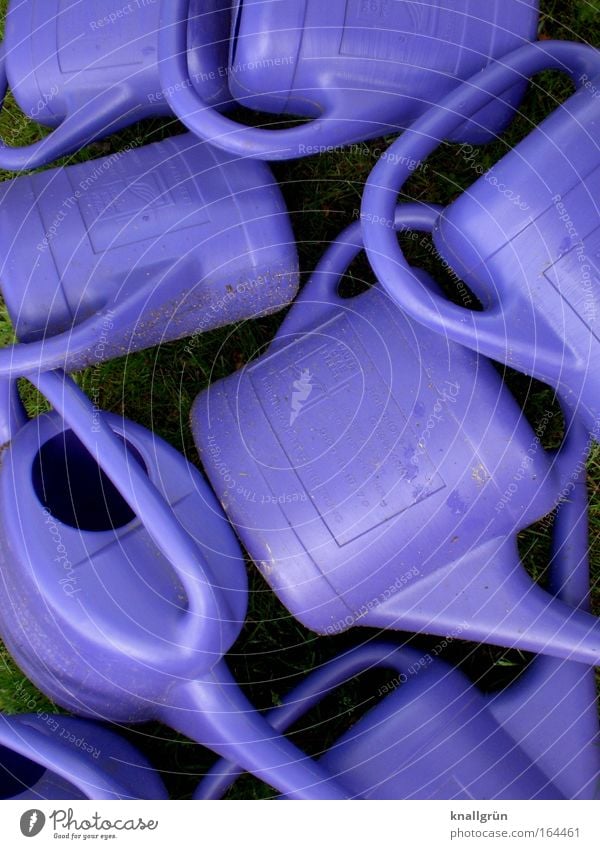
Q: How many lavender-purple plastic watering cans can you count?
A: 8